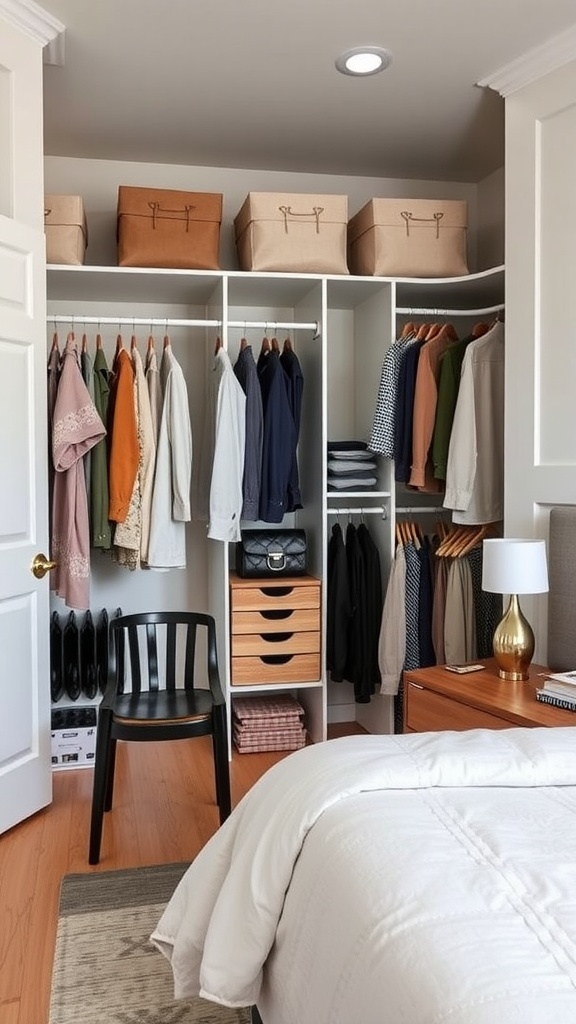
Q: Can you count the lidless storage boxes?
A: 0